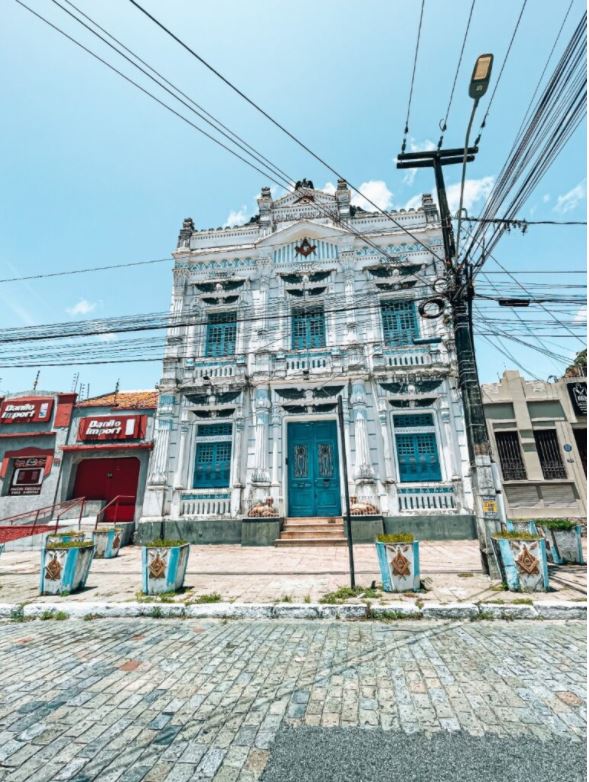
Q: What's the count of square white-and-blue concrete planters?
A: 8